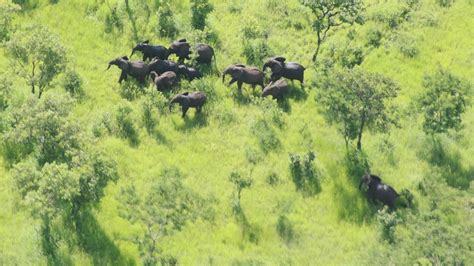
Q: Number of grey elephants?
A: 12